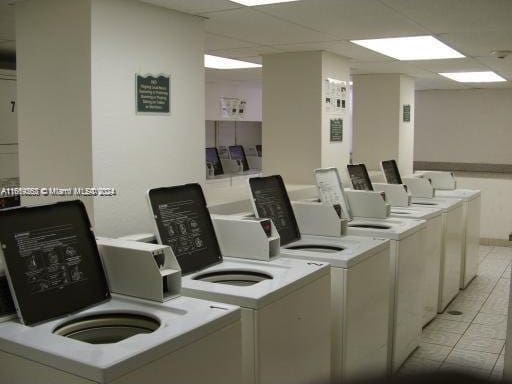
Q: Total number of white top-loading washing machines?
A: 7